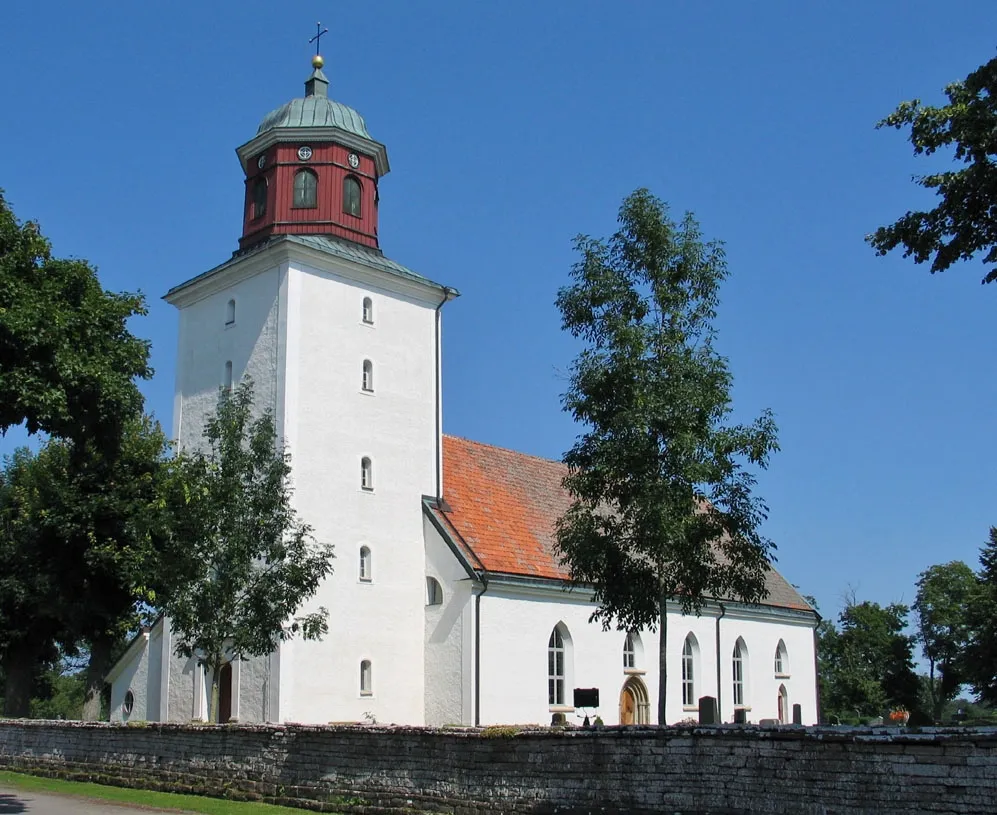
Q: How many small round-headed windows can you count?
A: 7